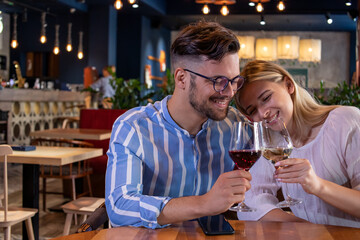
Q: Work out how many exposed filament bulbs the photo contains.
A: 11